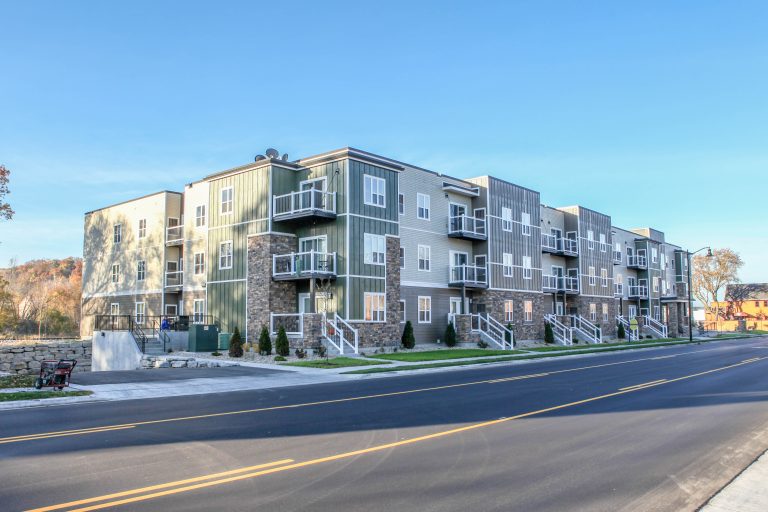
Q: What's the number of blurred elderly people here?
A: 0